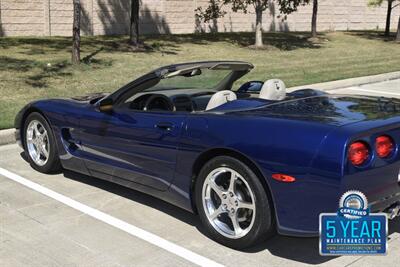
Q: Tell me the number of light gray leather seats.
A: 2